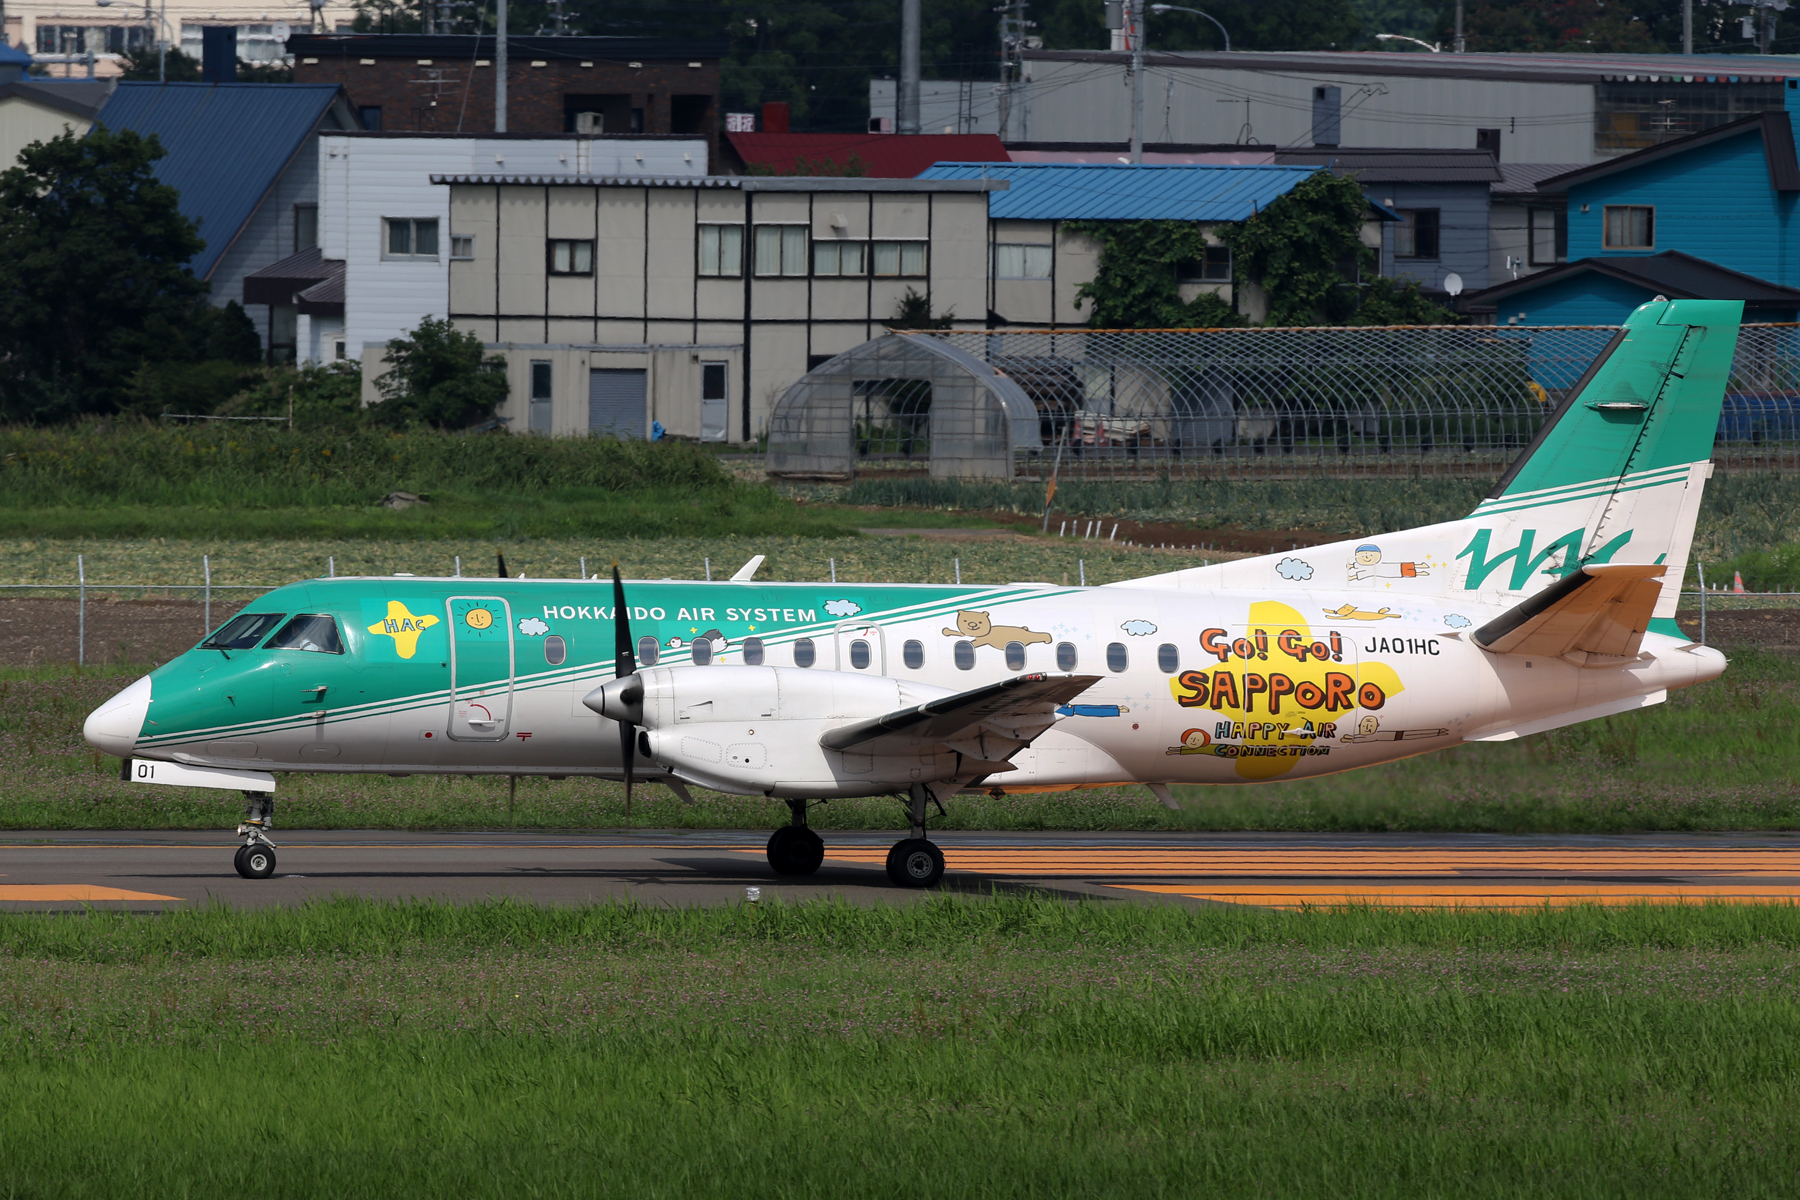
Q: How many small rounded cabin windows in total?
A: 12